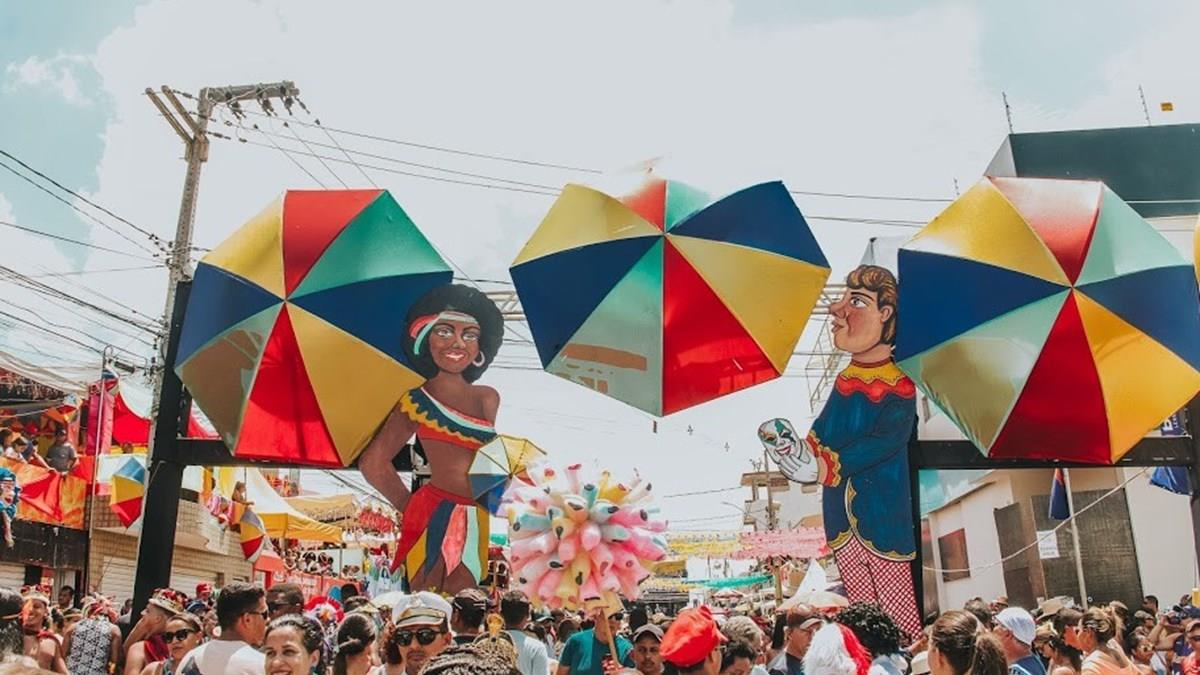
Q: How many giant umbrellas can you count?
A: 3